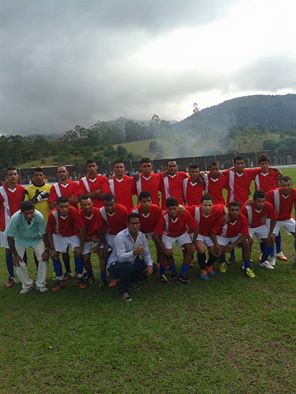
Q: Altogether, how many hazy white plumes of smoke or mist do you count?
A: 1